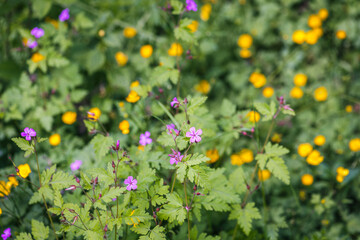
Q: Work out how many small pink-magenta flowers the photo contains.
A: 13